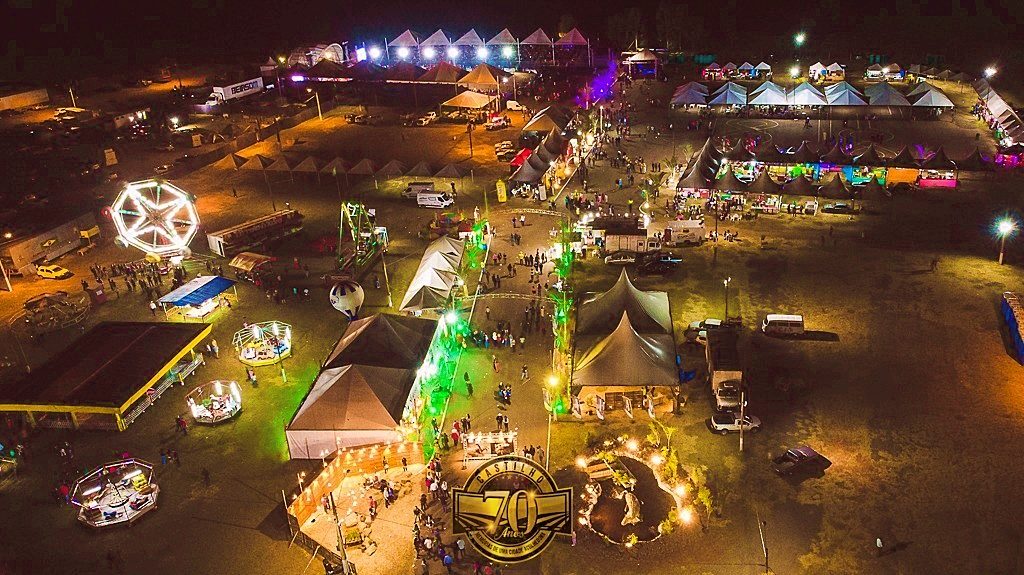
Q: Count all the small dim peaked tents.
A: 9